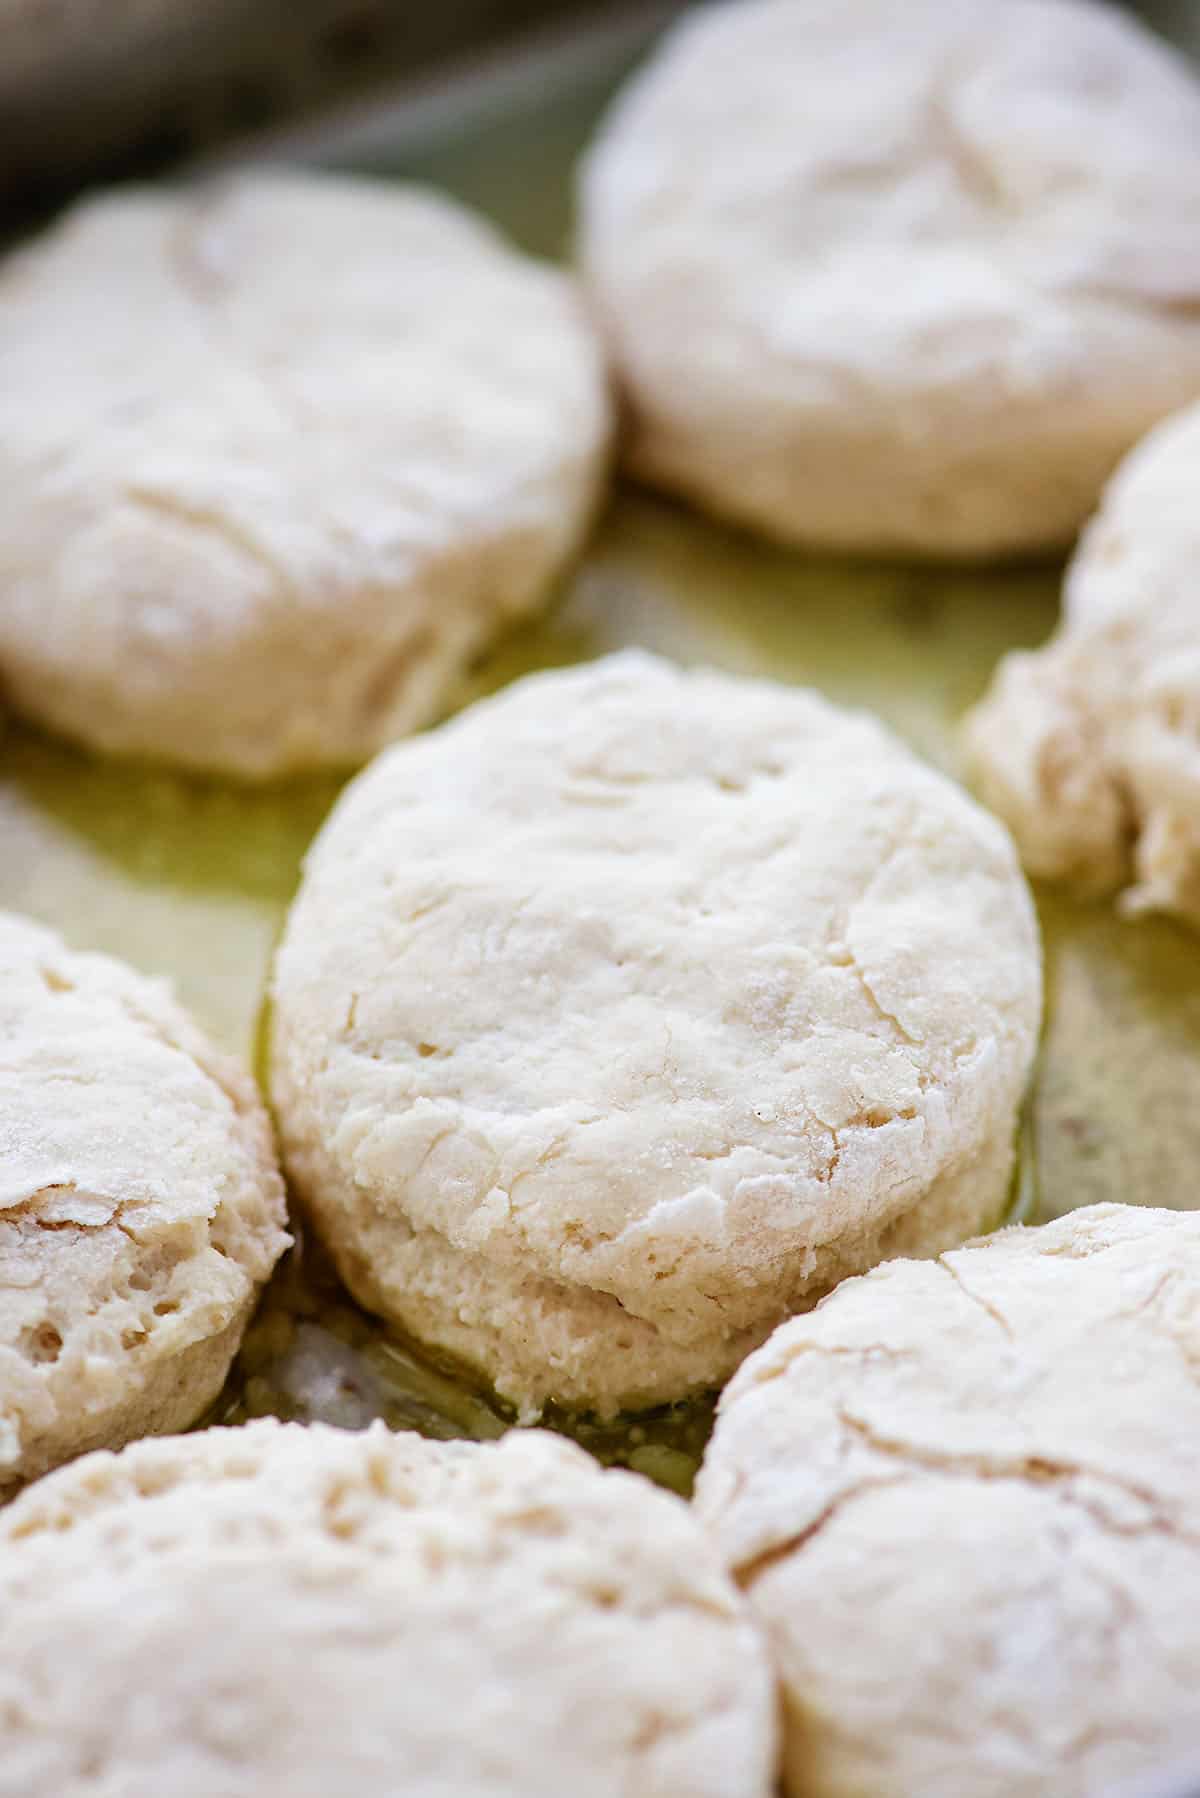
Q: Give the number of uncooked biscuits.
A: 7